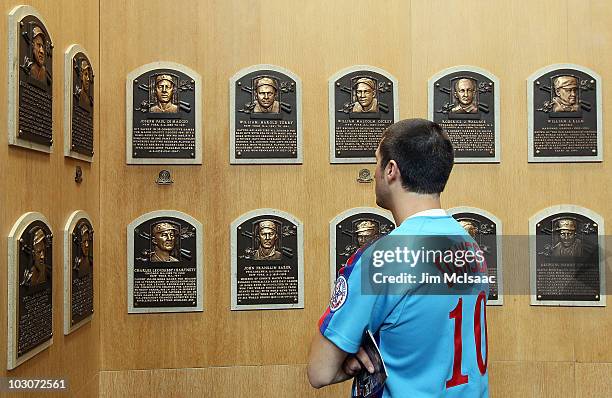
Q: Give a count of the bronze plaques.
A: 14